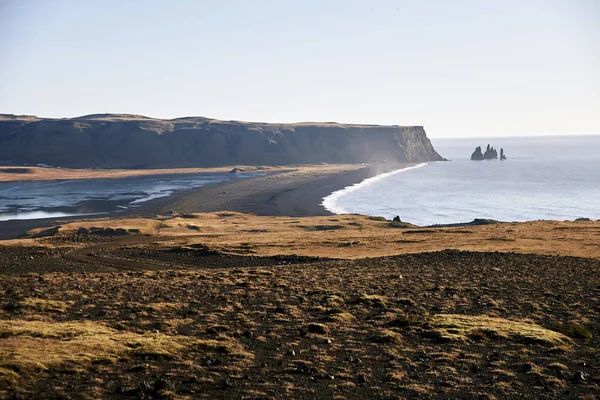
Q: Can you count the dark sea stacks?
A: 3